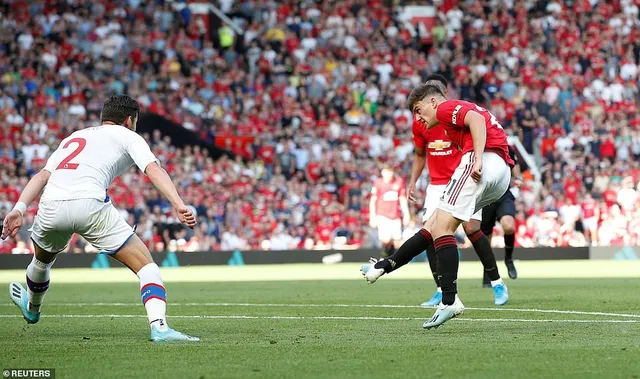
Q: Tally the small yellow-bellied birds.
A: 0